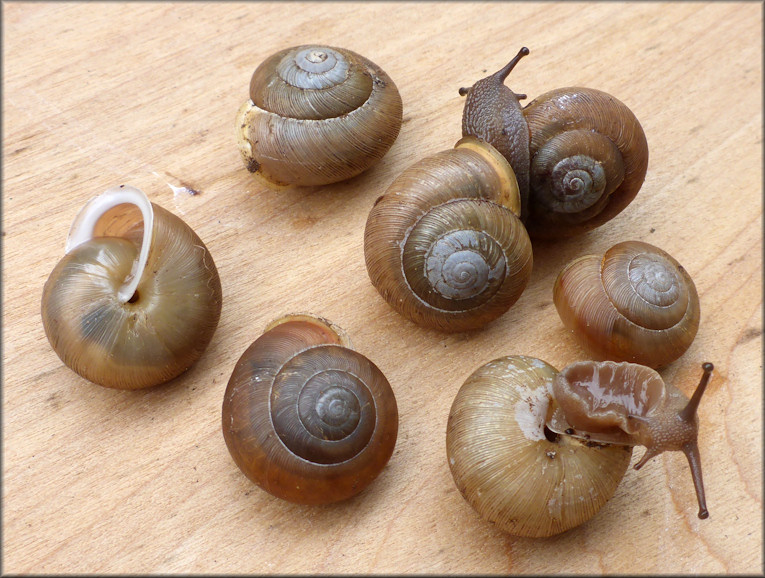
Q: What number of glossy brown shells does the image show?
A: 7